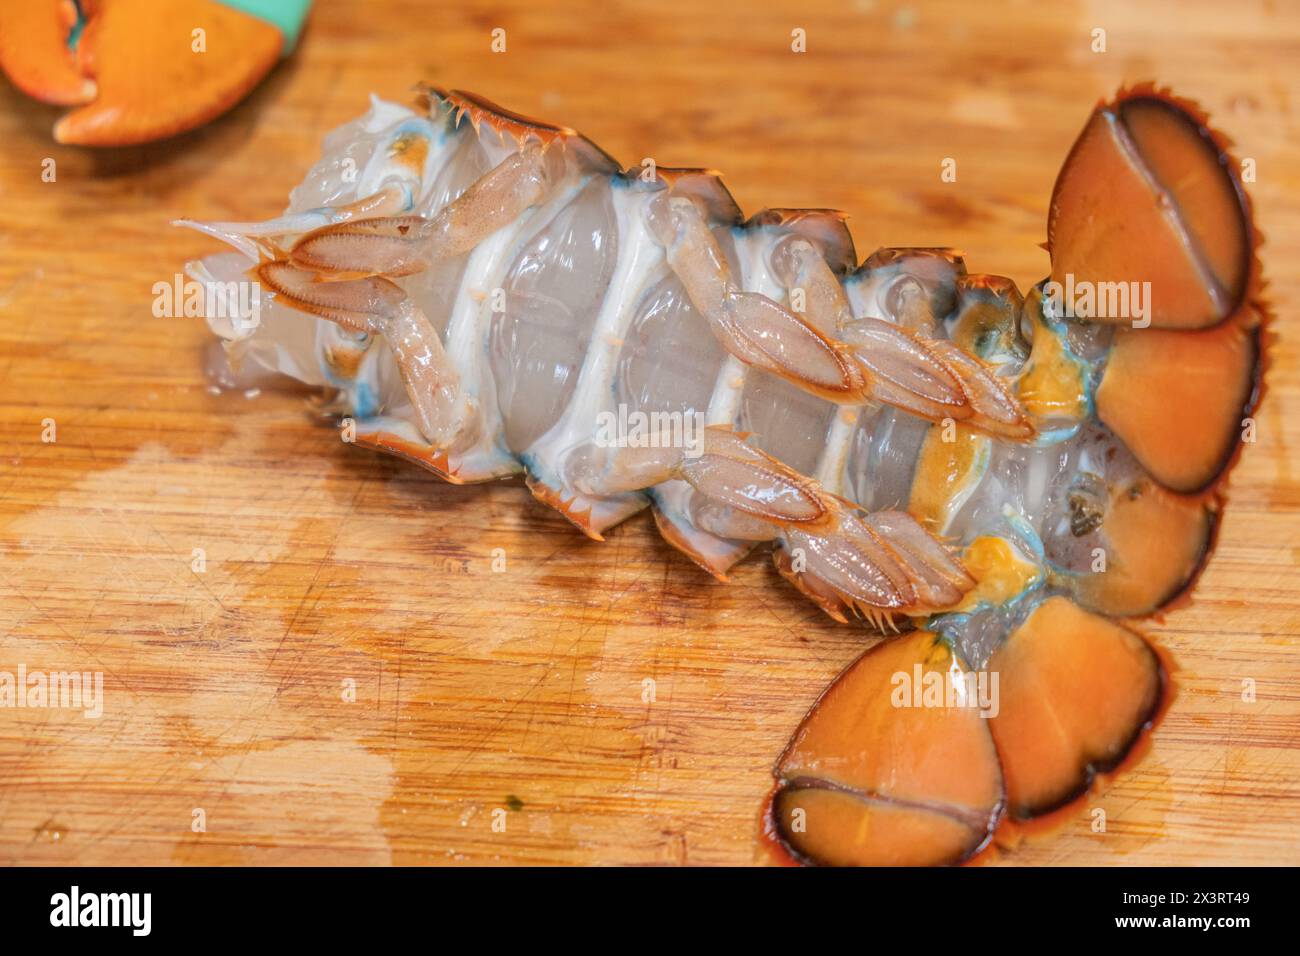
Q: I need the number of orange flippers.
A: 5